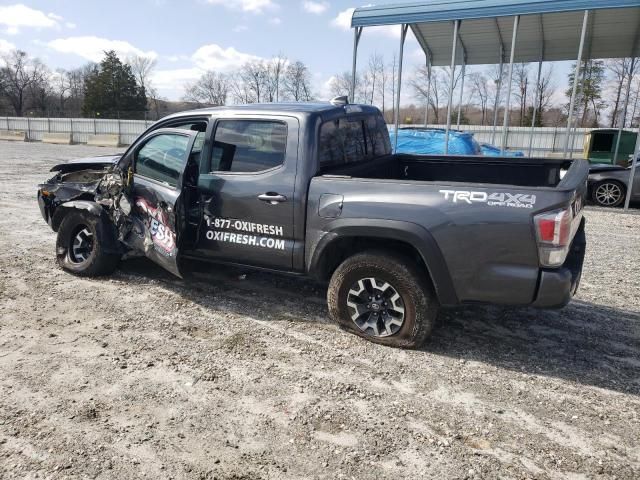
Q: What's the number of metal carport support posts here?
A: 12